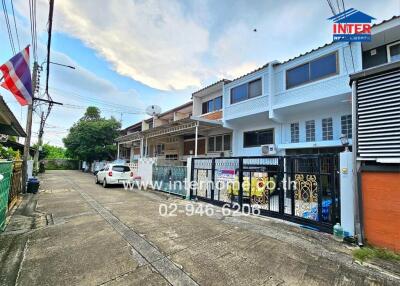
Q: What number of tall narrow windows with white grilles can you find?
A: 4